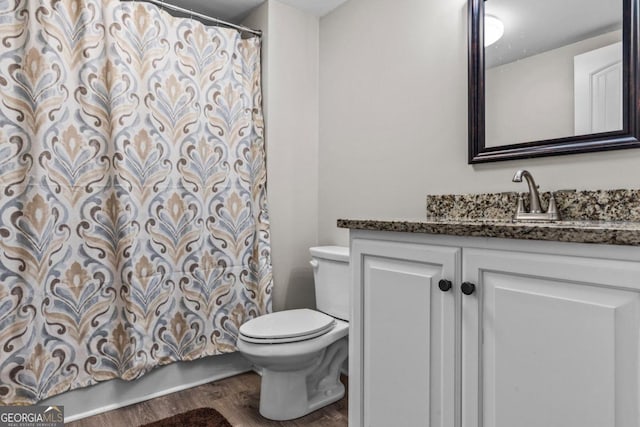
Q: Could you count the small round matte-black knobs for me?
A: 2